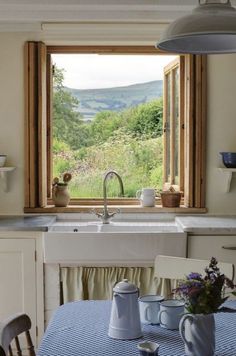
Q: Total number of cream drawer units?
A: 1